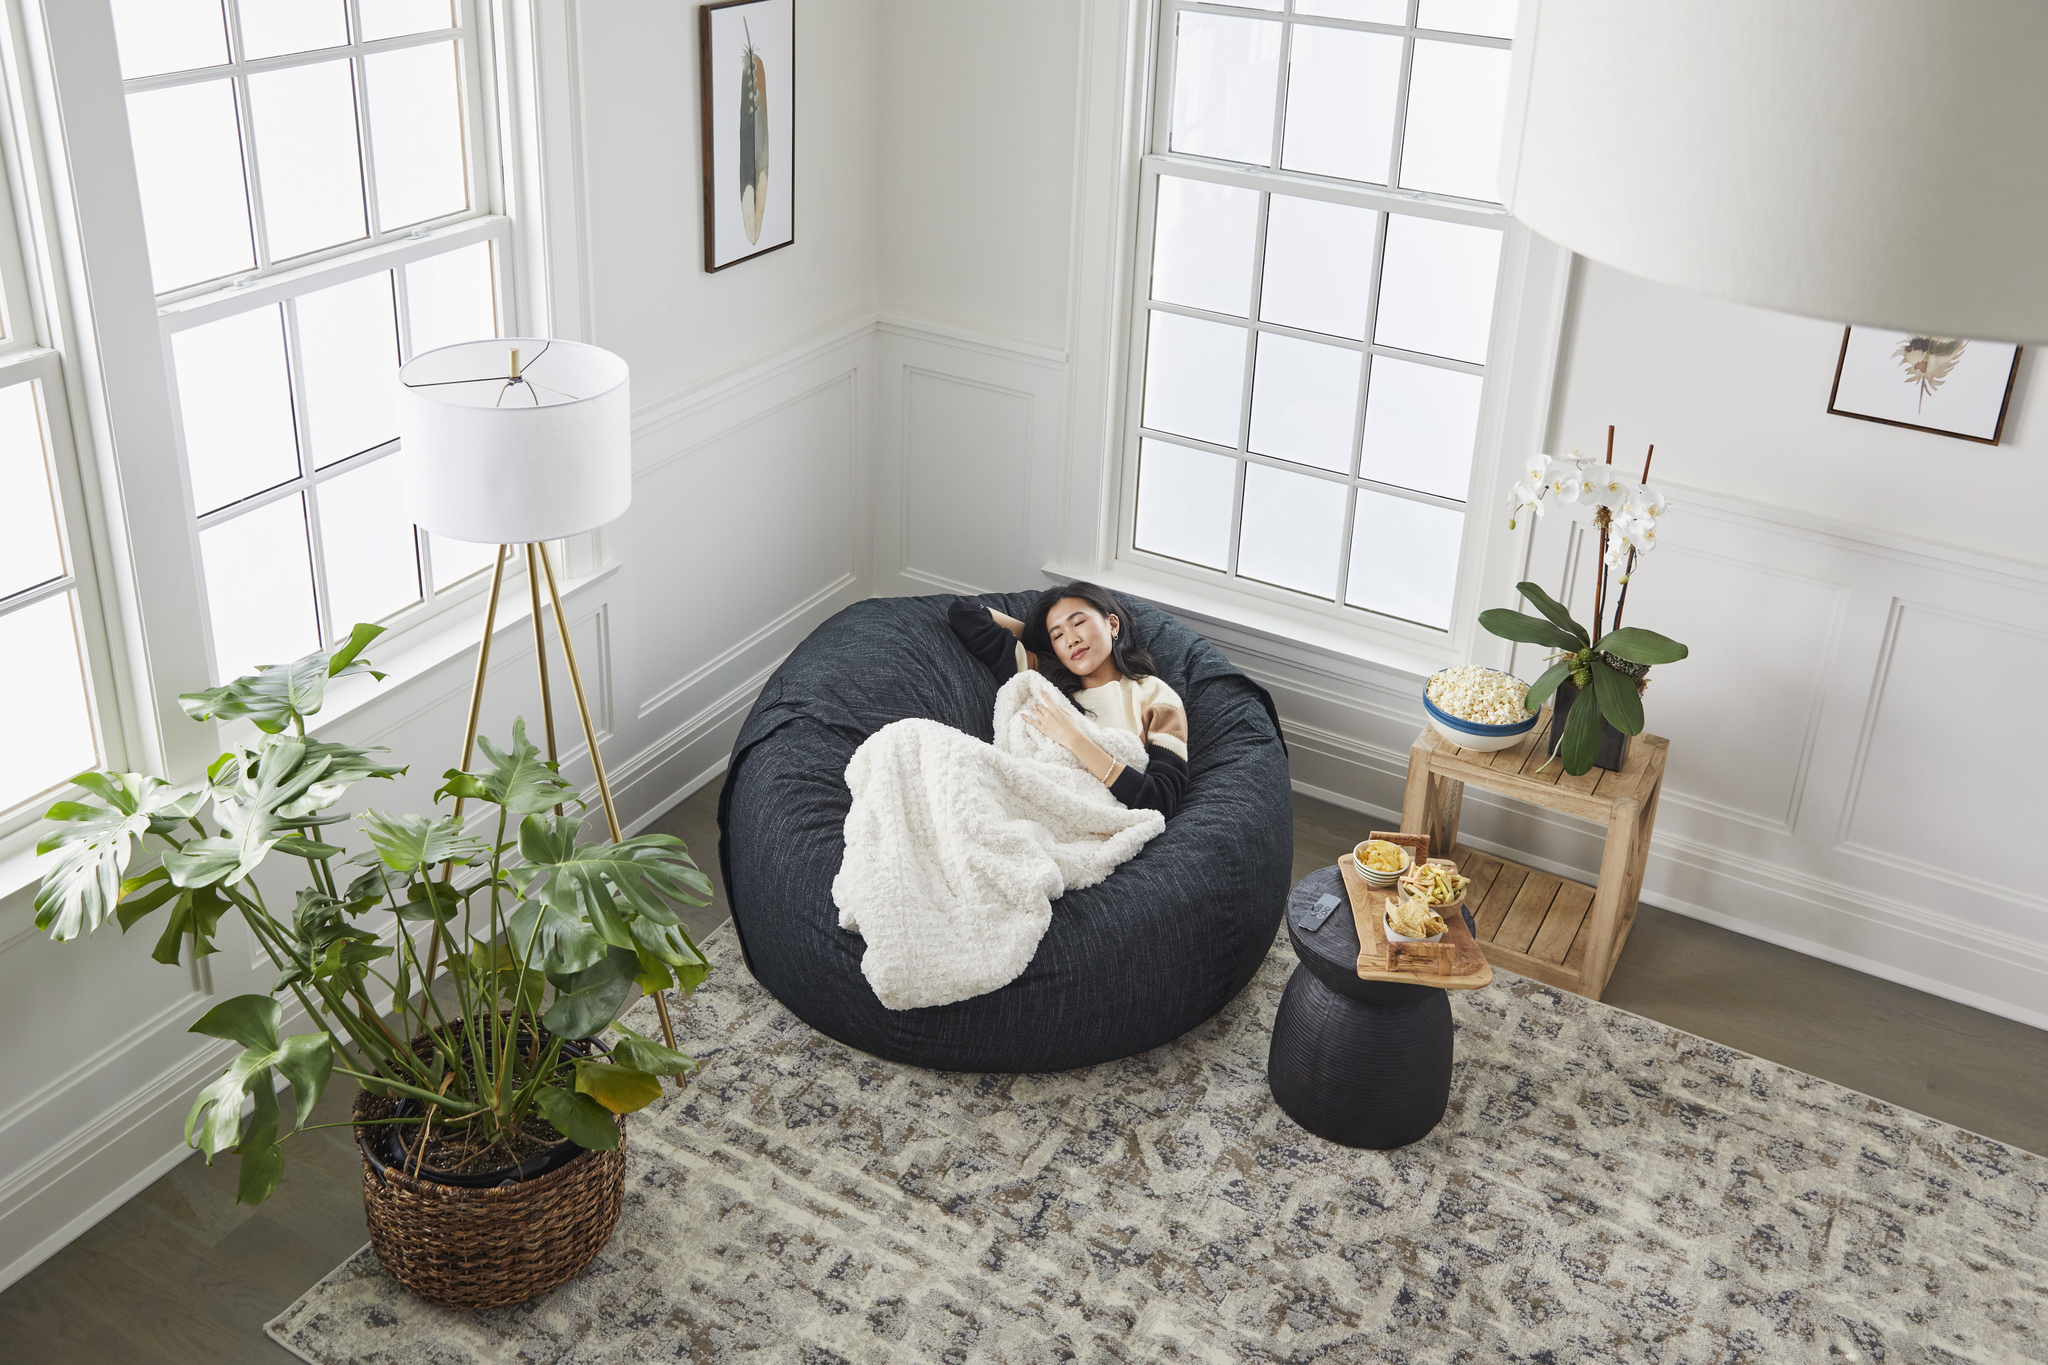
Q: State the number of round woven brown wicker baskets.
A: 1